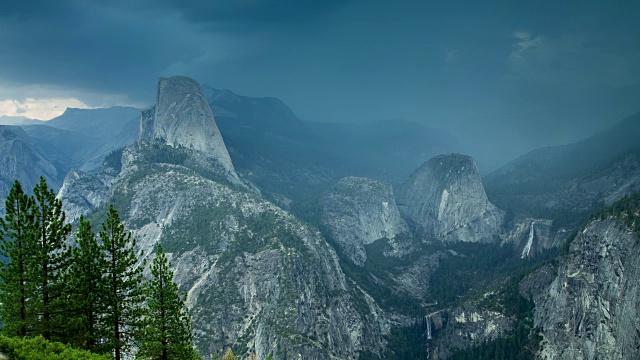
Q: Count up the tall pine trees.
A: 5